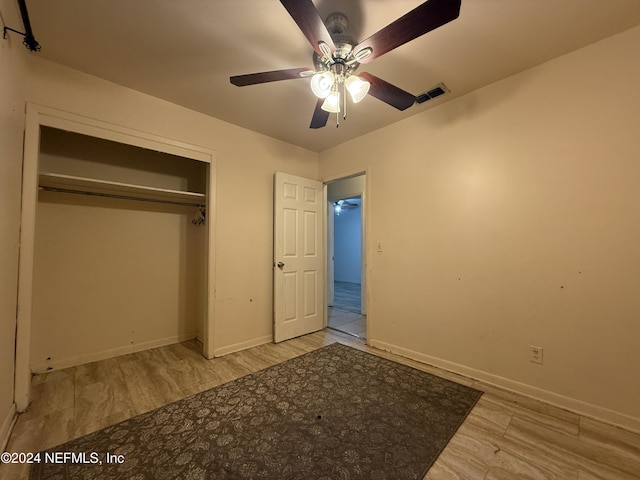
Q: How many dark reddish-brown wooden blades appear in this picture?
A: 5